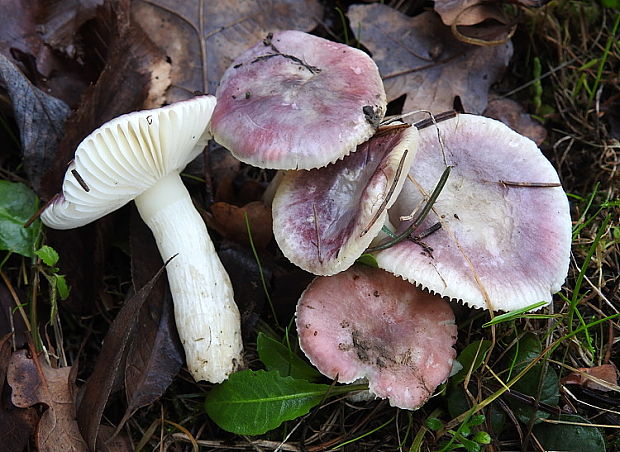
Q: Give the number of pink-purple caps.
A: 4